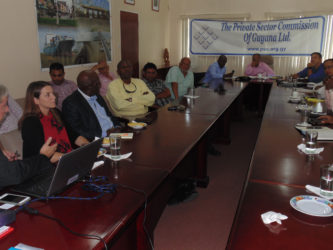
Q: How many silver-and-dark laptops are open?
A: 1